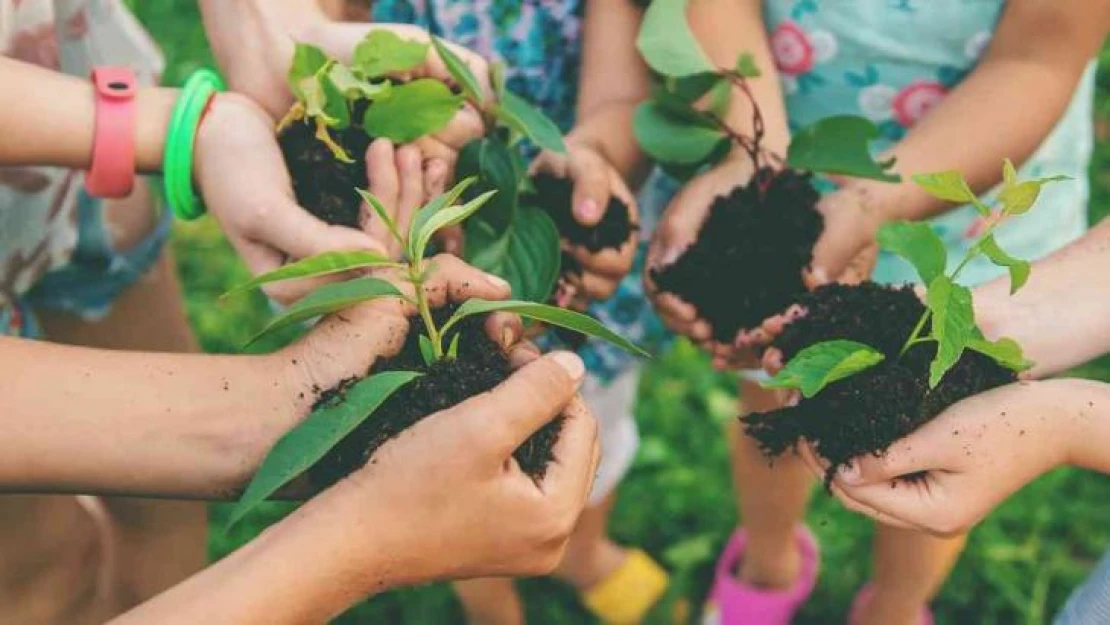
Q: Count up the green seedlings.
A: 5